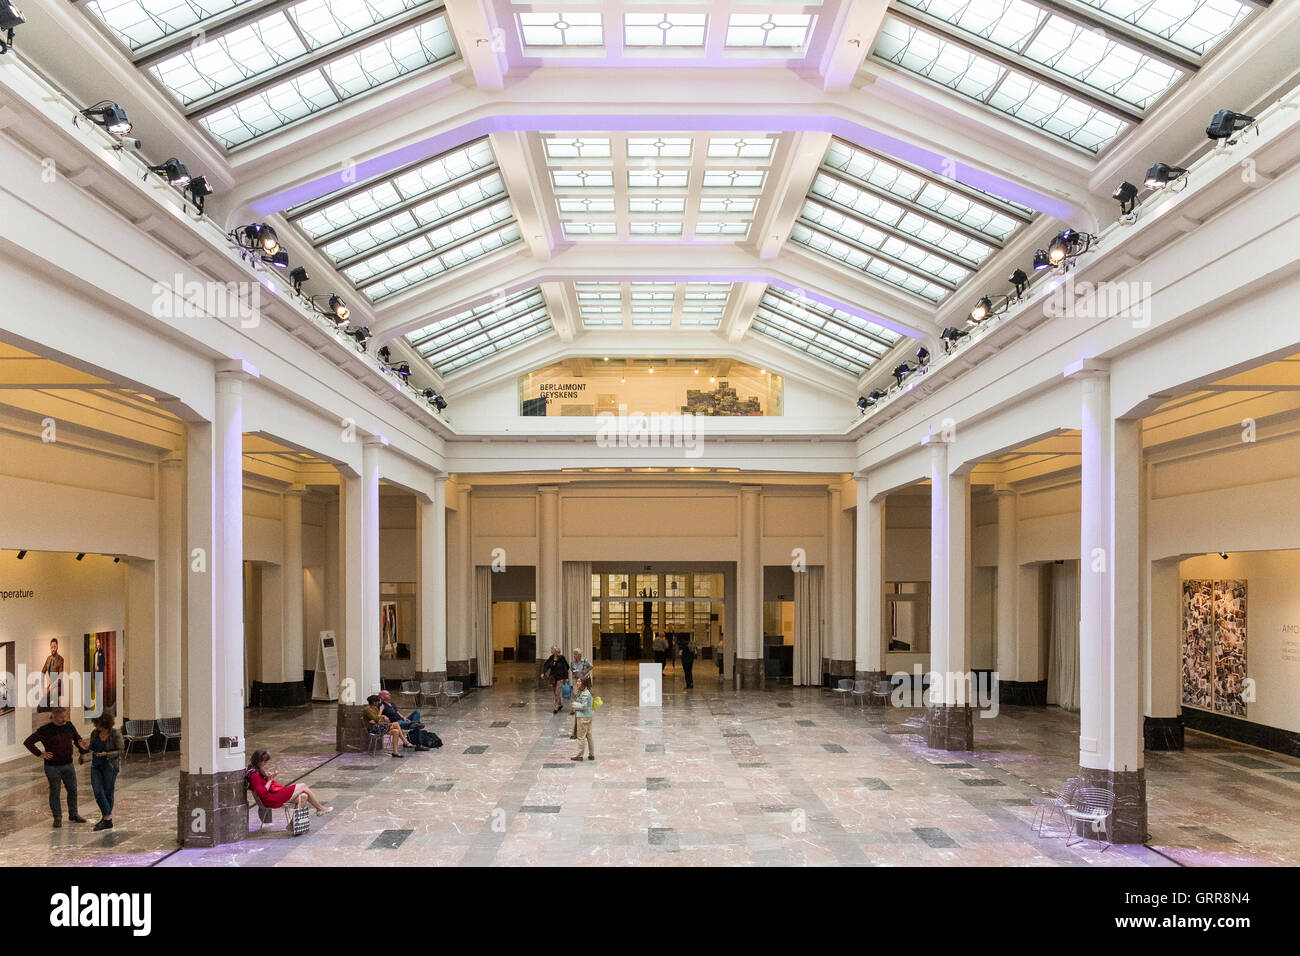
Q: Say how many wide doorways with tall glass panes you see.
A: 1